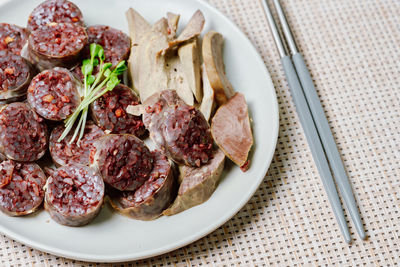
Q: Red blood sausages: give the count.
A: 15